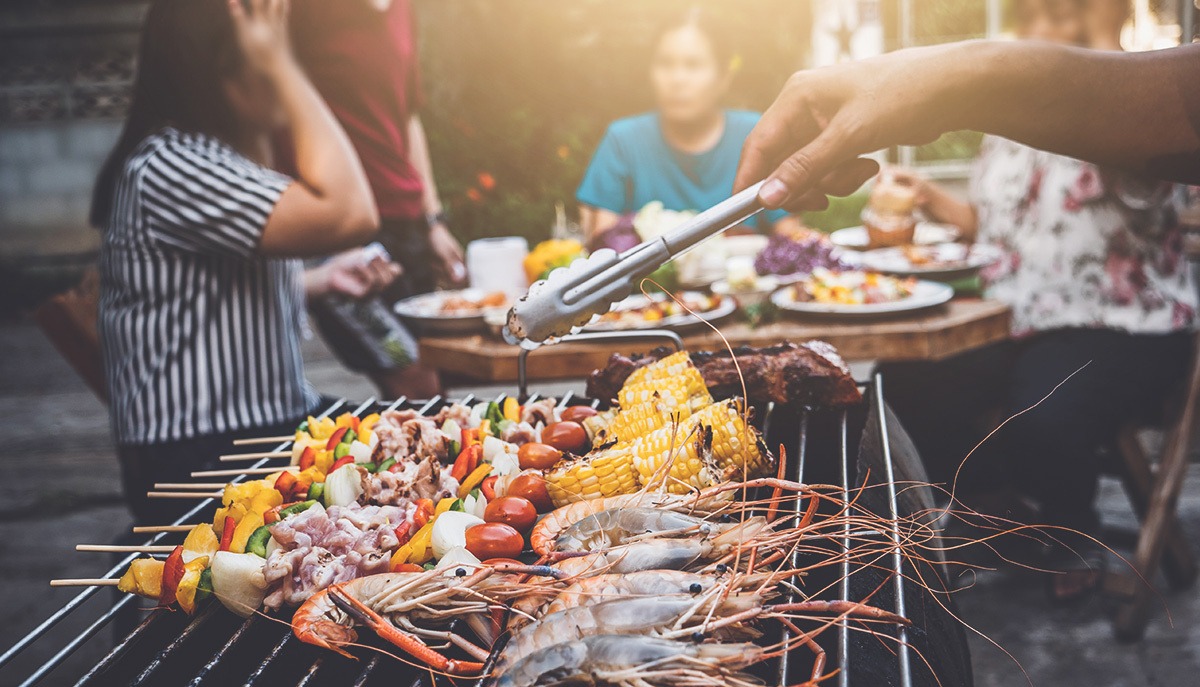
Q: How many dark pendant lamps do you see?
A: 0